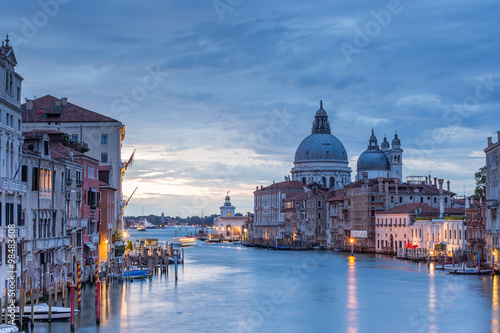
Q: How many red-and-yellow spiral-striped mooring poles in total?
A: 2